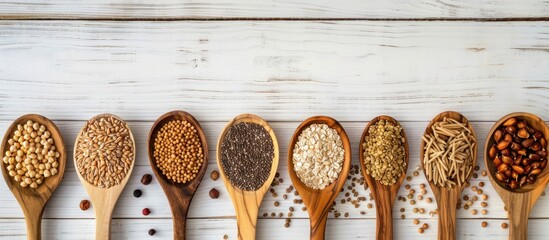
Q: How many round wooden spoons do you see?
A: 8